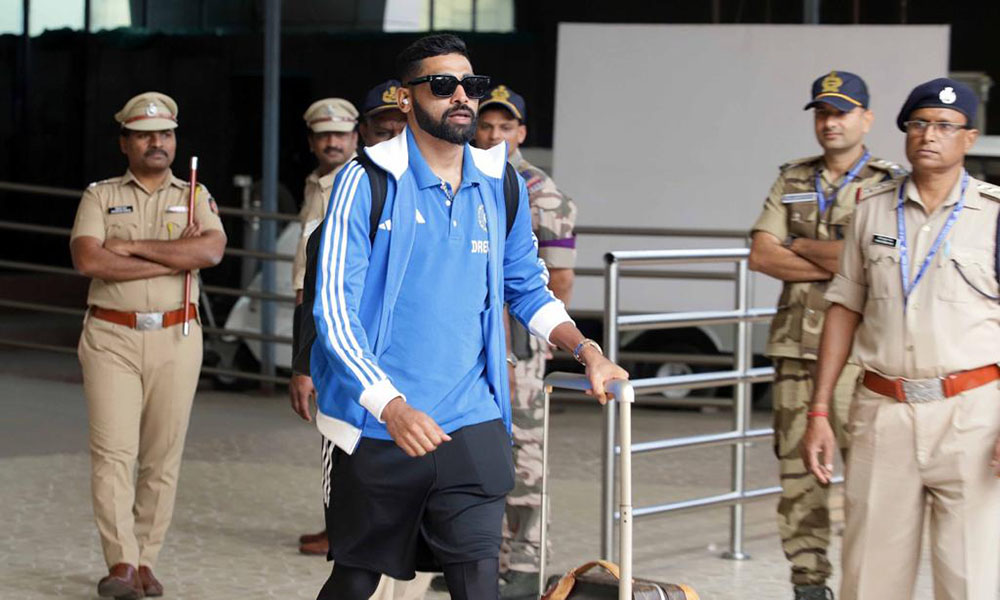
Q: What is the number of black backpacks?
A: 1